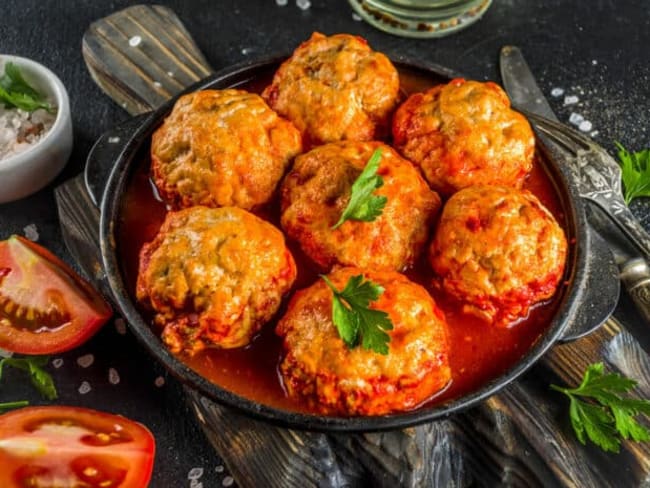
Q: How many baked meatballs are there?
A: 7